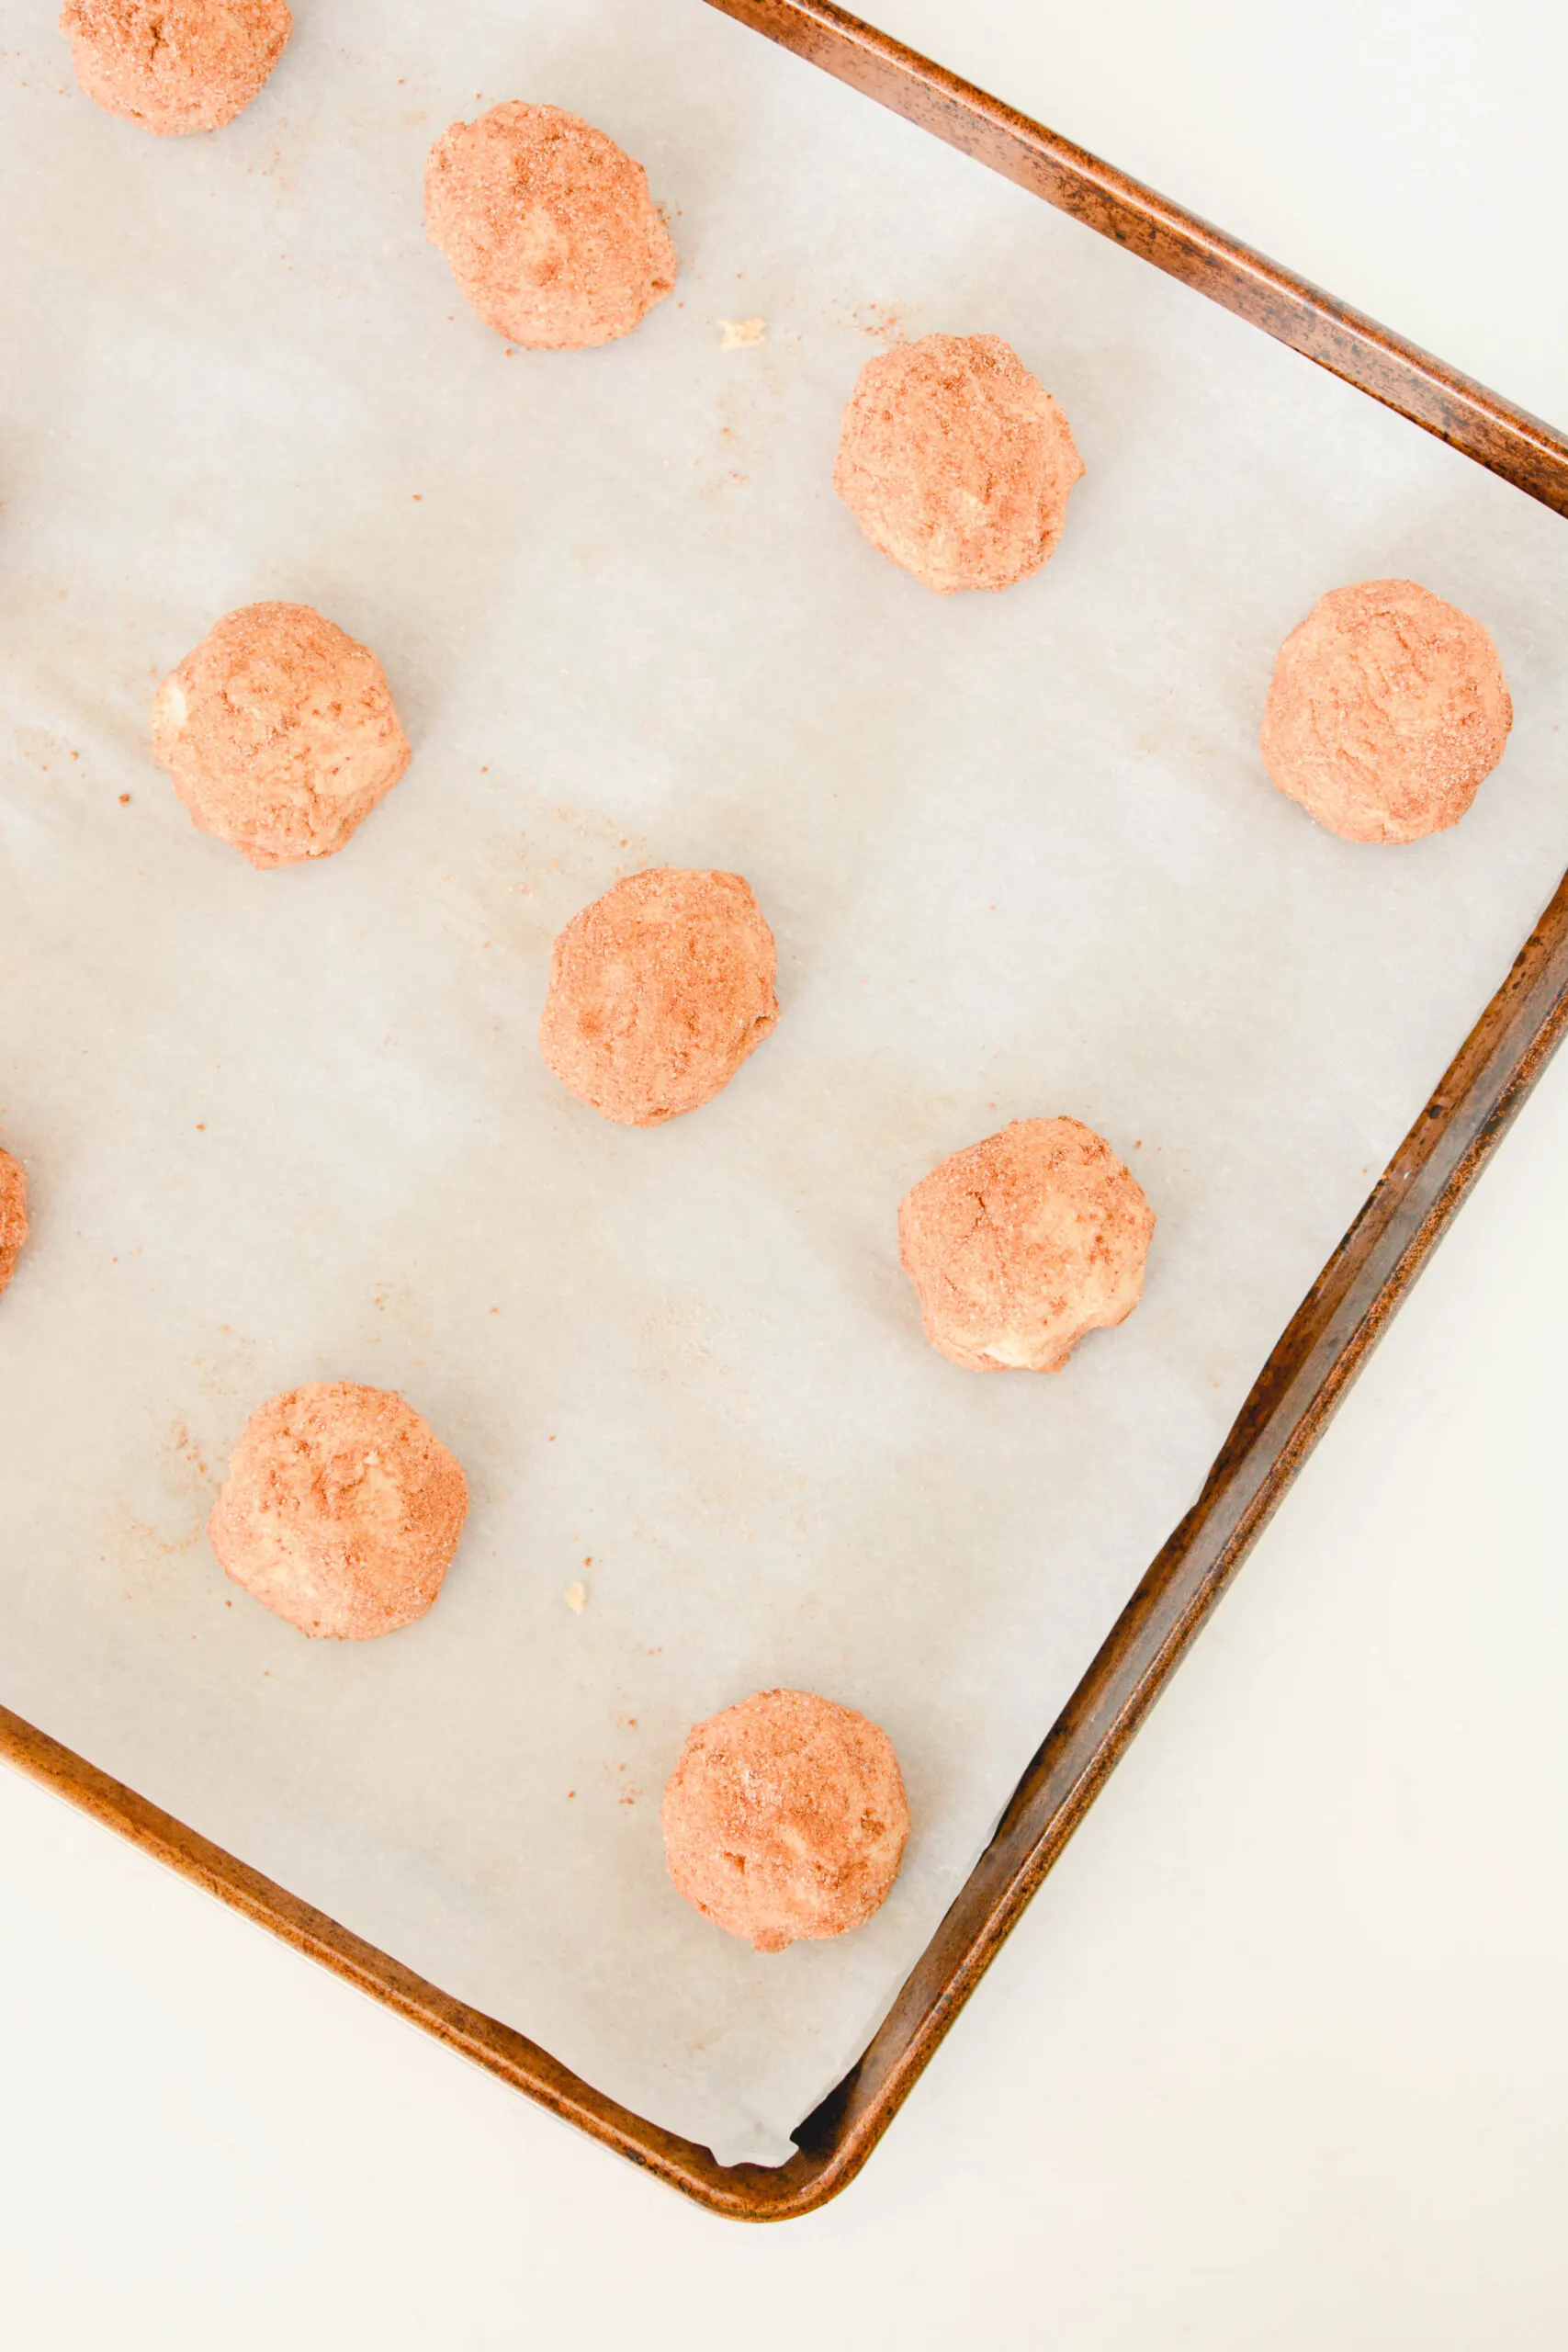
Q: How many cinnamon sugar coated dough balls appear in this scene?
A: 10